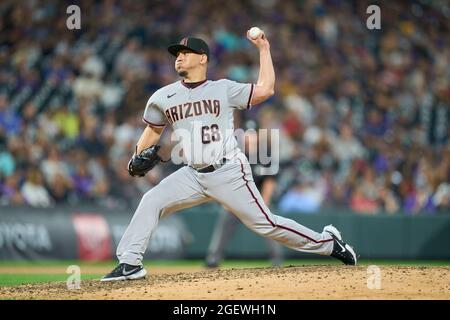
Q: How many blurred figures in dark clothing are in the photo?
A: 1